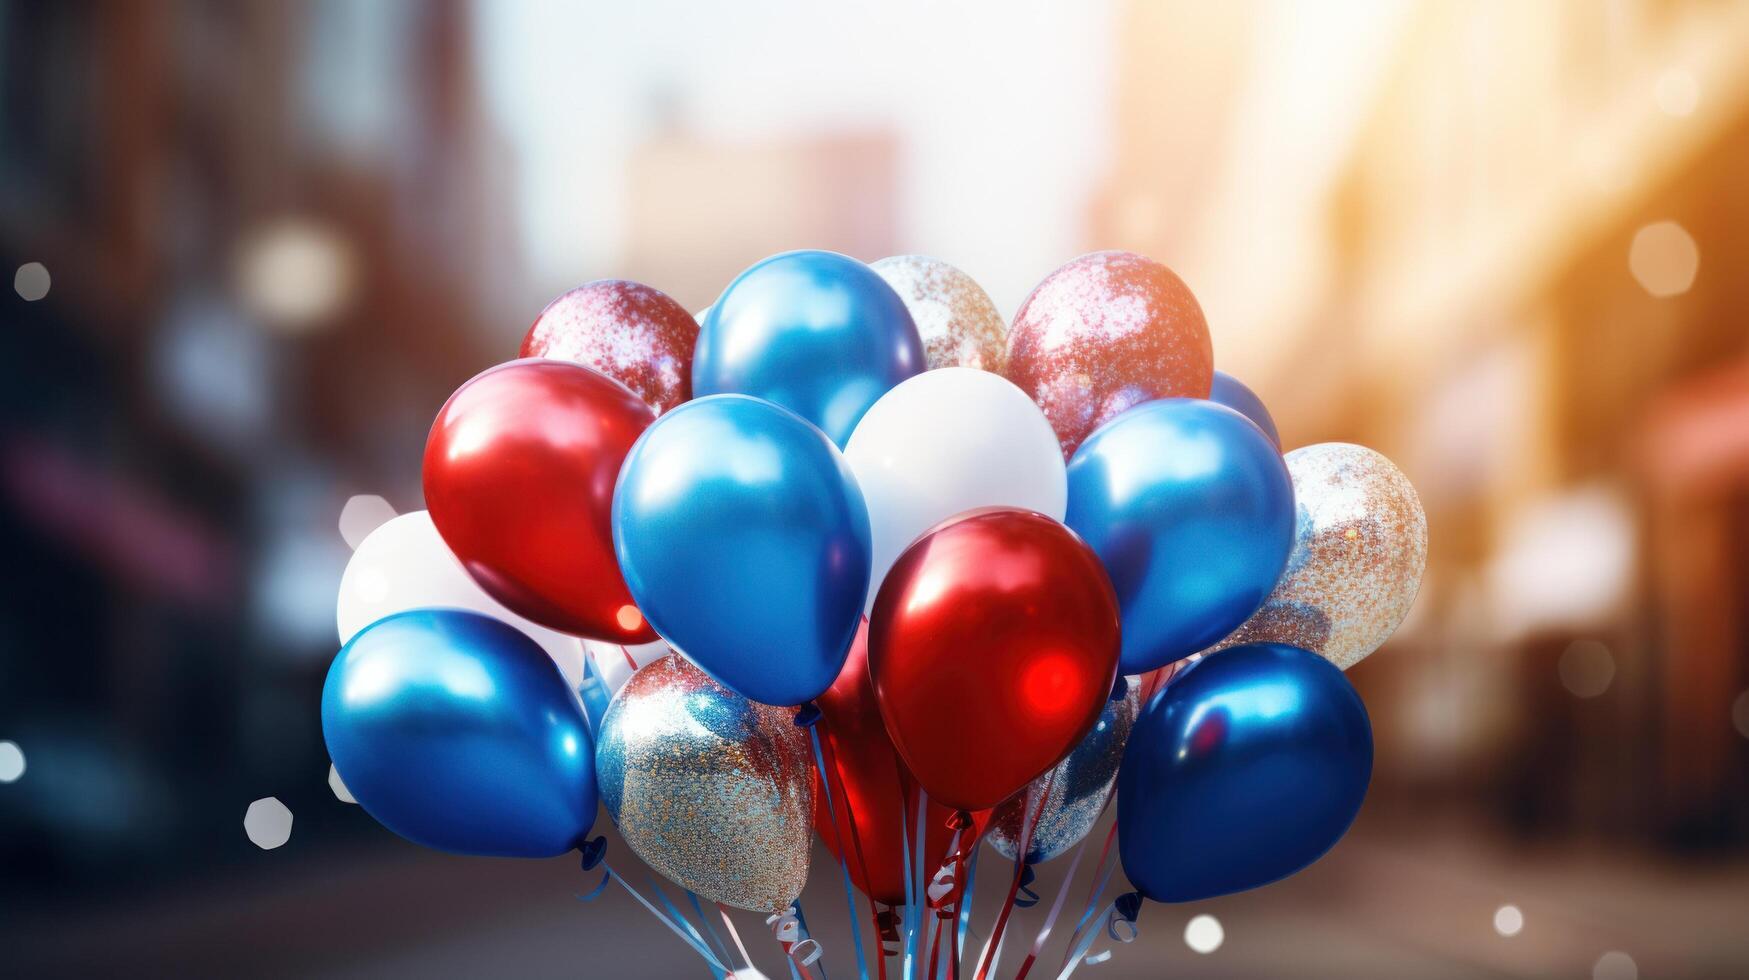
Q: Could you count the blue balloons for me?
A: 6